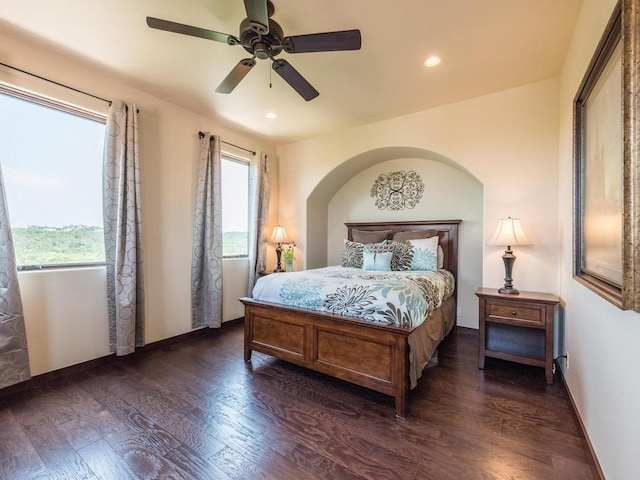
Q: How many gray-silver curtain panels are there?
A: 4